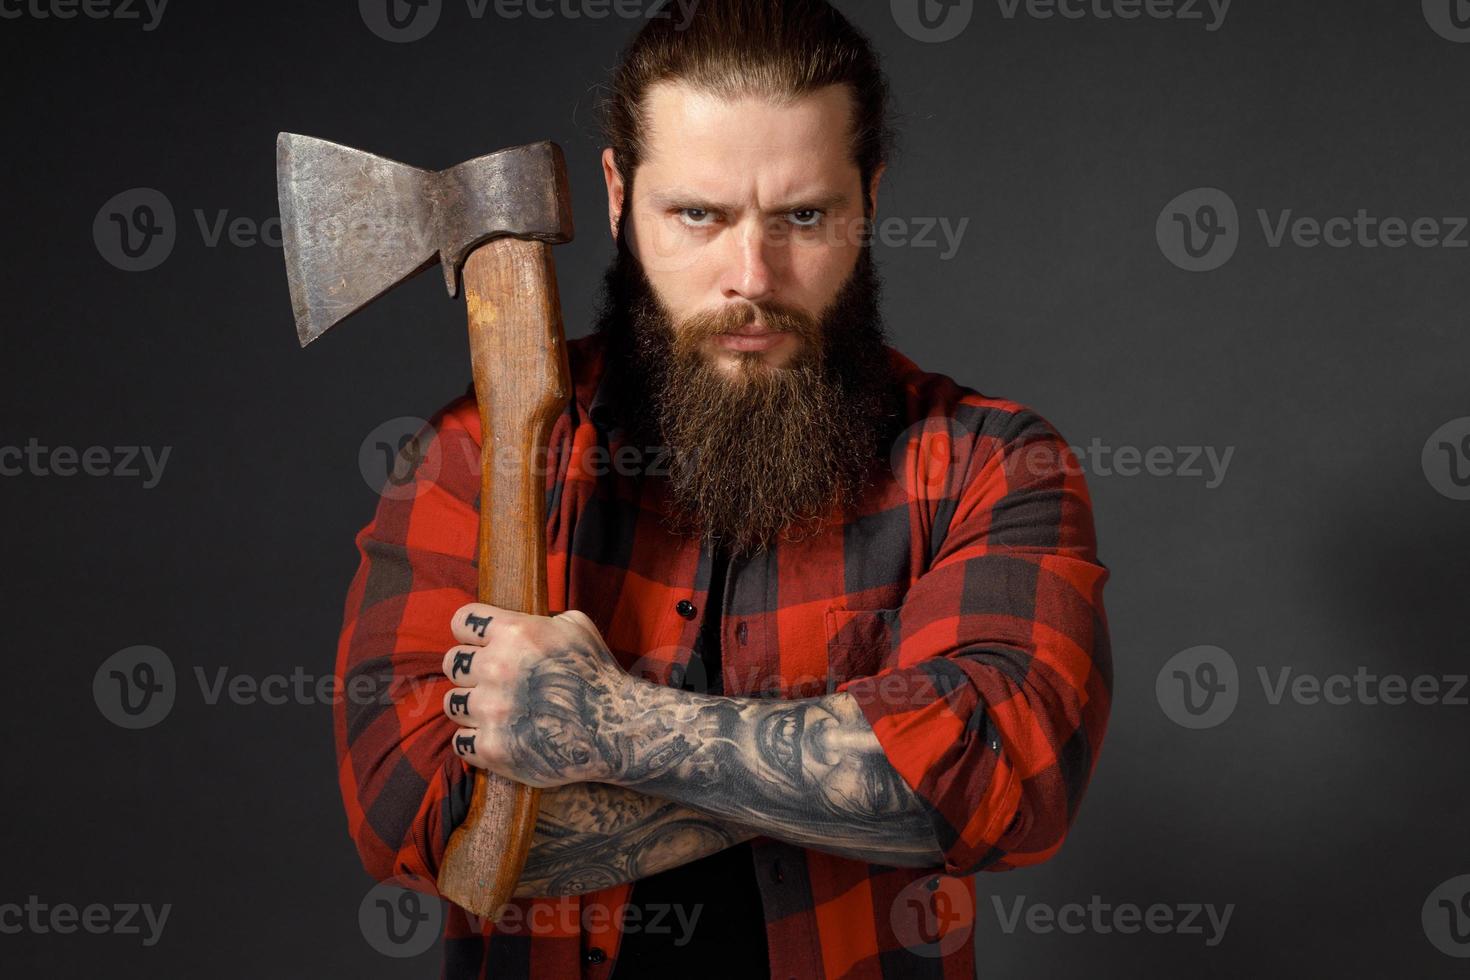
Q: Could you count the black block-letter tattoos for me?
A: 4